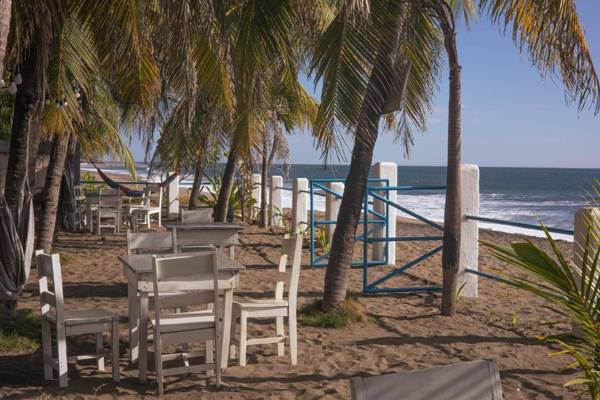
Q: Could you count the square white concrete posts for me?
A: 8